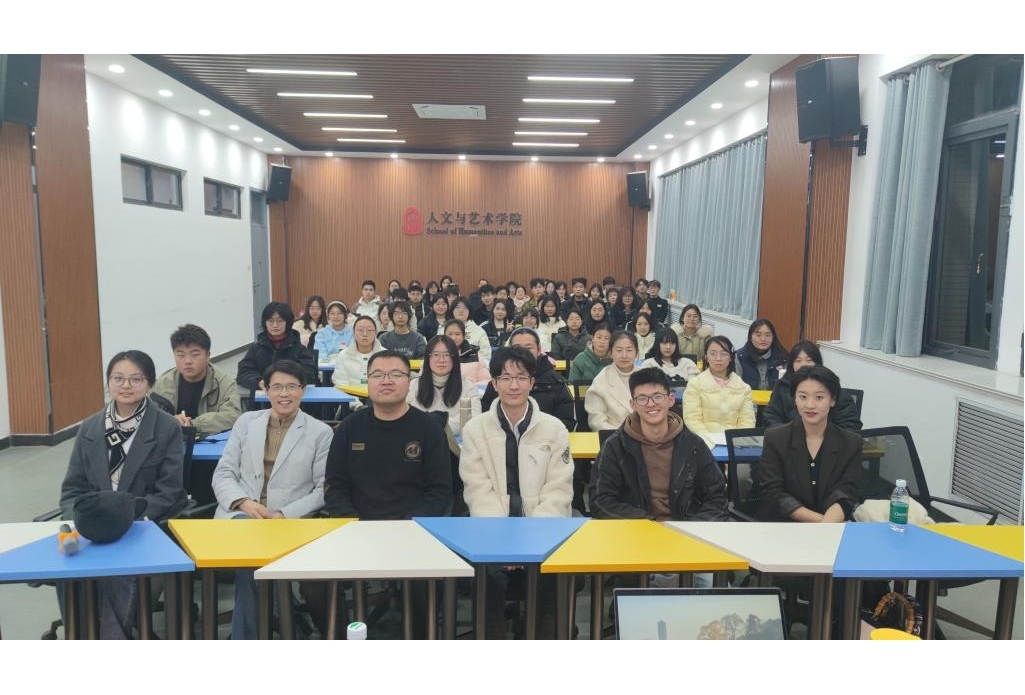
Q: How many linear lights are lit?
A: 10